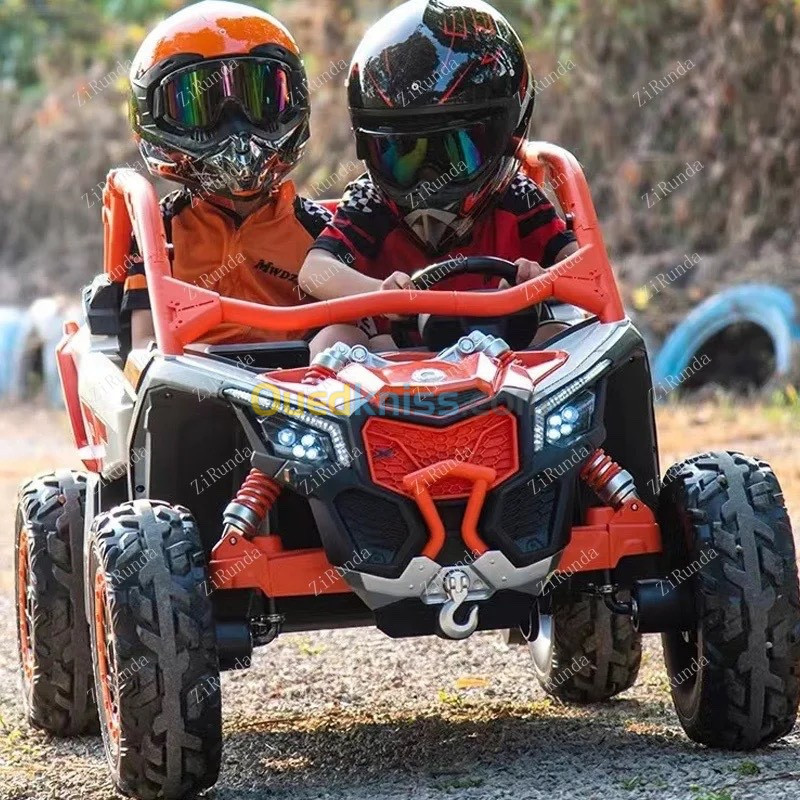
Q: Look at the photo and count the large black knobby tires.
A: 4